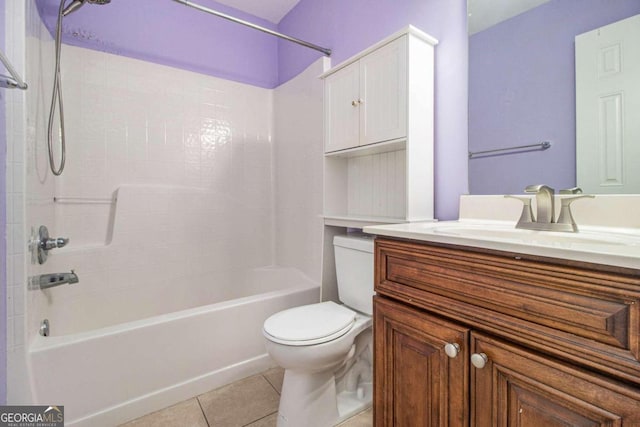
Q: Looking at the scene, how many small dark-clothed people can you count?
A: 0